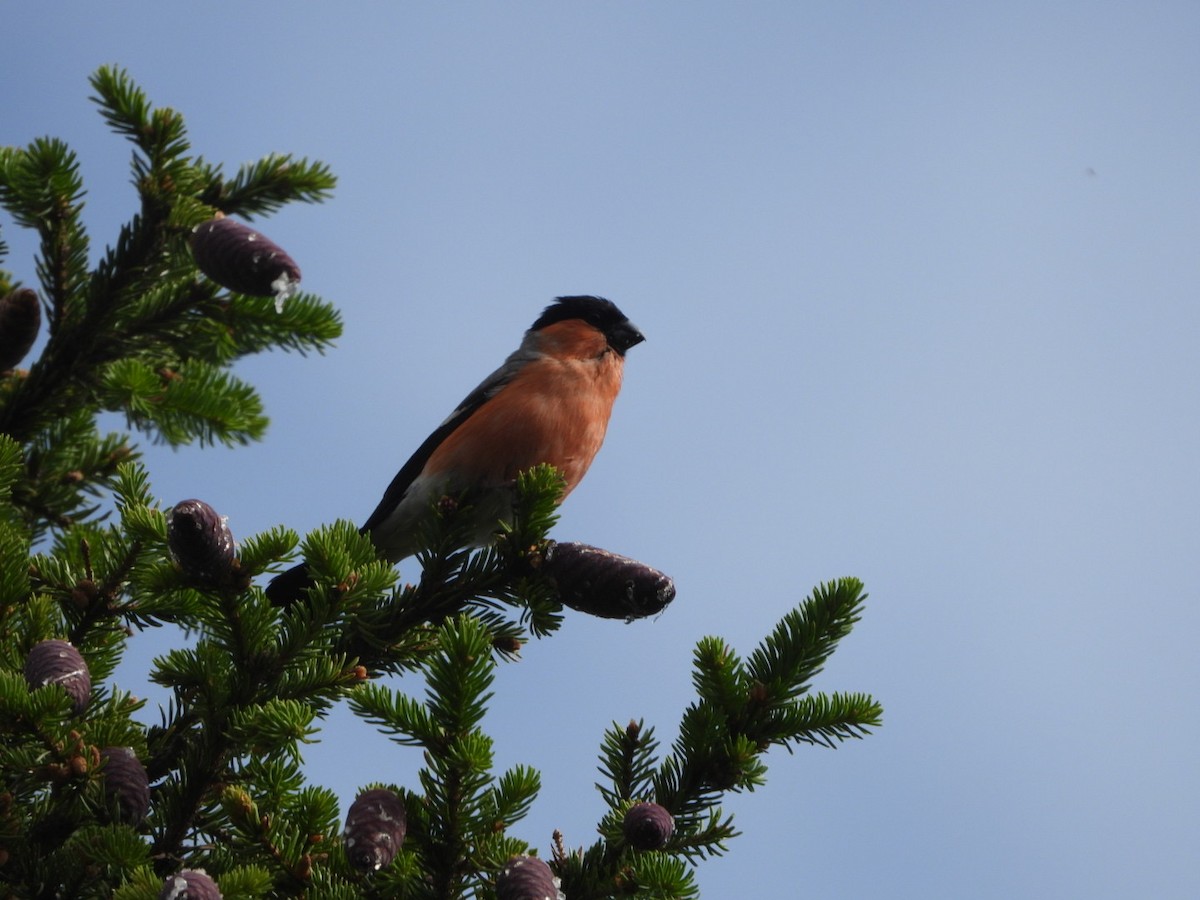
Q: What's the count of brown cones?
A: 10